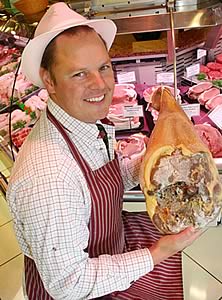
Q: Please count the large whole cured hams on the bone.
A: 1